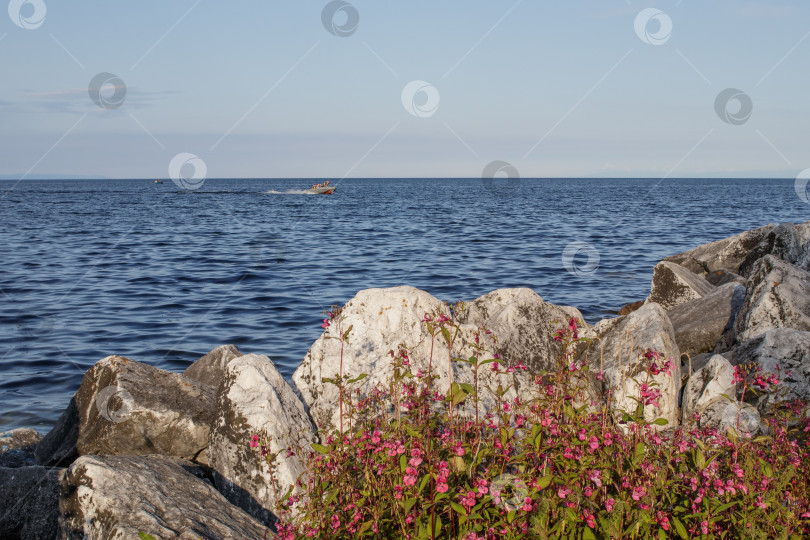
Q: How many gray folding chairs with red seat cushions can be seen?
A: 0